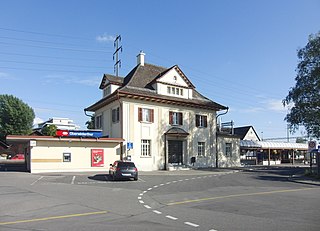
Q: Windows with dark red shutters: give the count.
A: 3